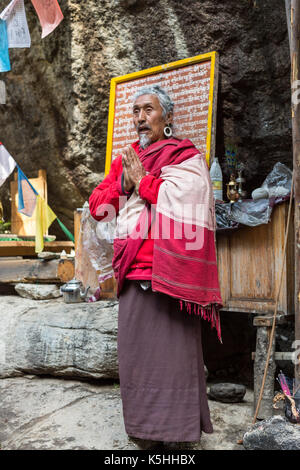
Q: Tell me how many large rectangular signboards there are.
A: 1